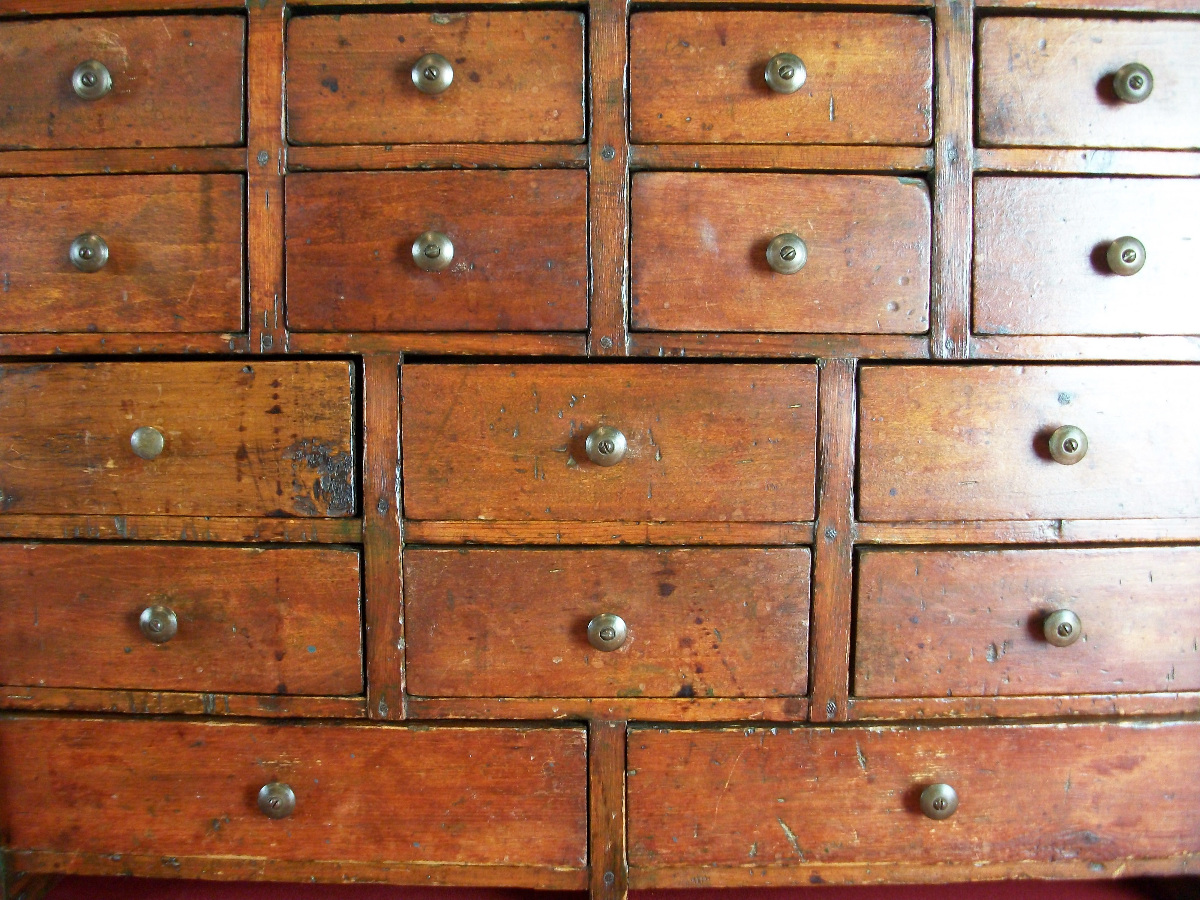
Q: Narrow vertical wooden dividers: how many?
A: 6